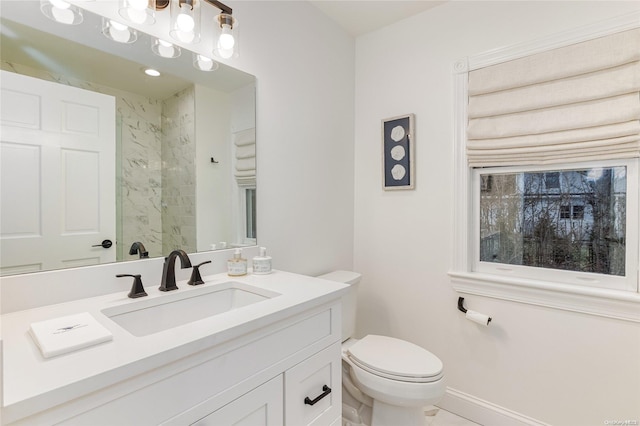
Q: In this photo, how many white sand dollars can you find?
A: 3